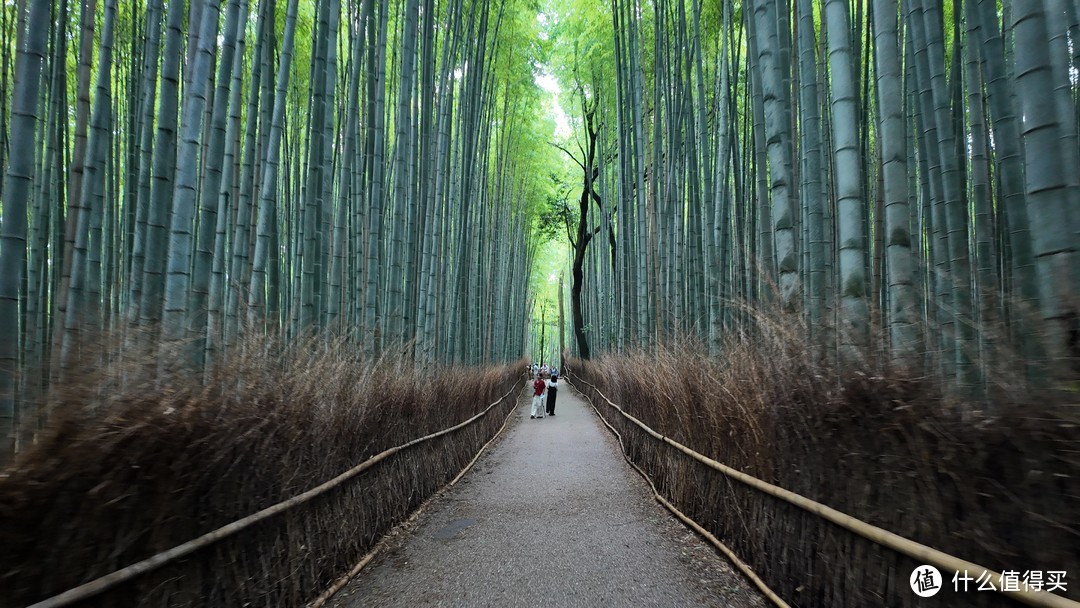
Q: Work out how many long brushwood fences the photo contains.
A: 2